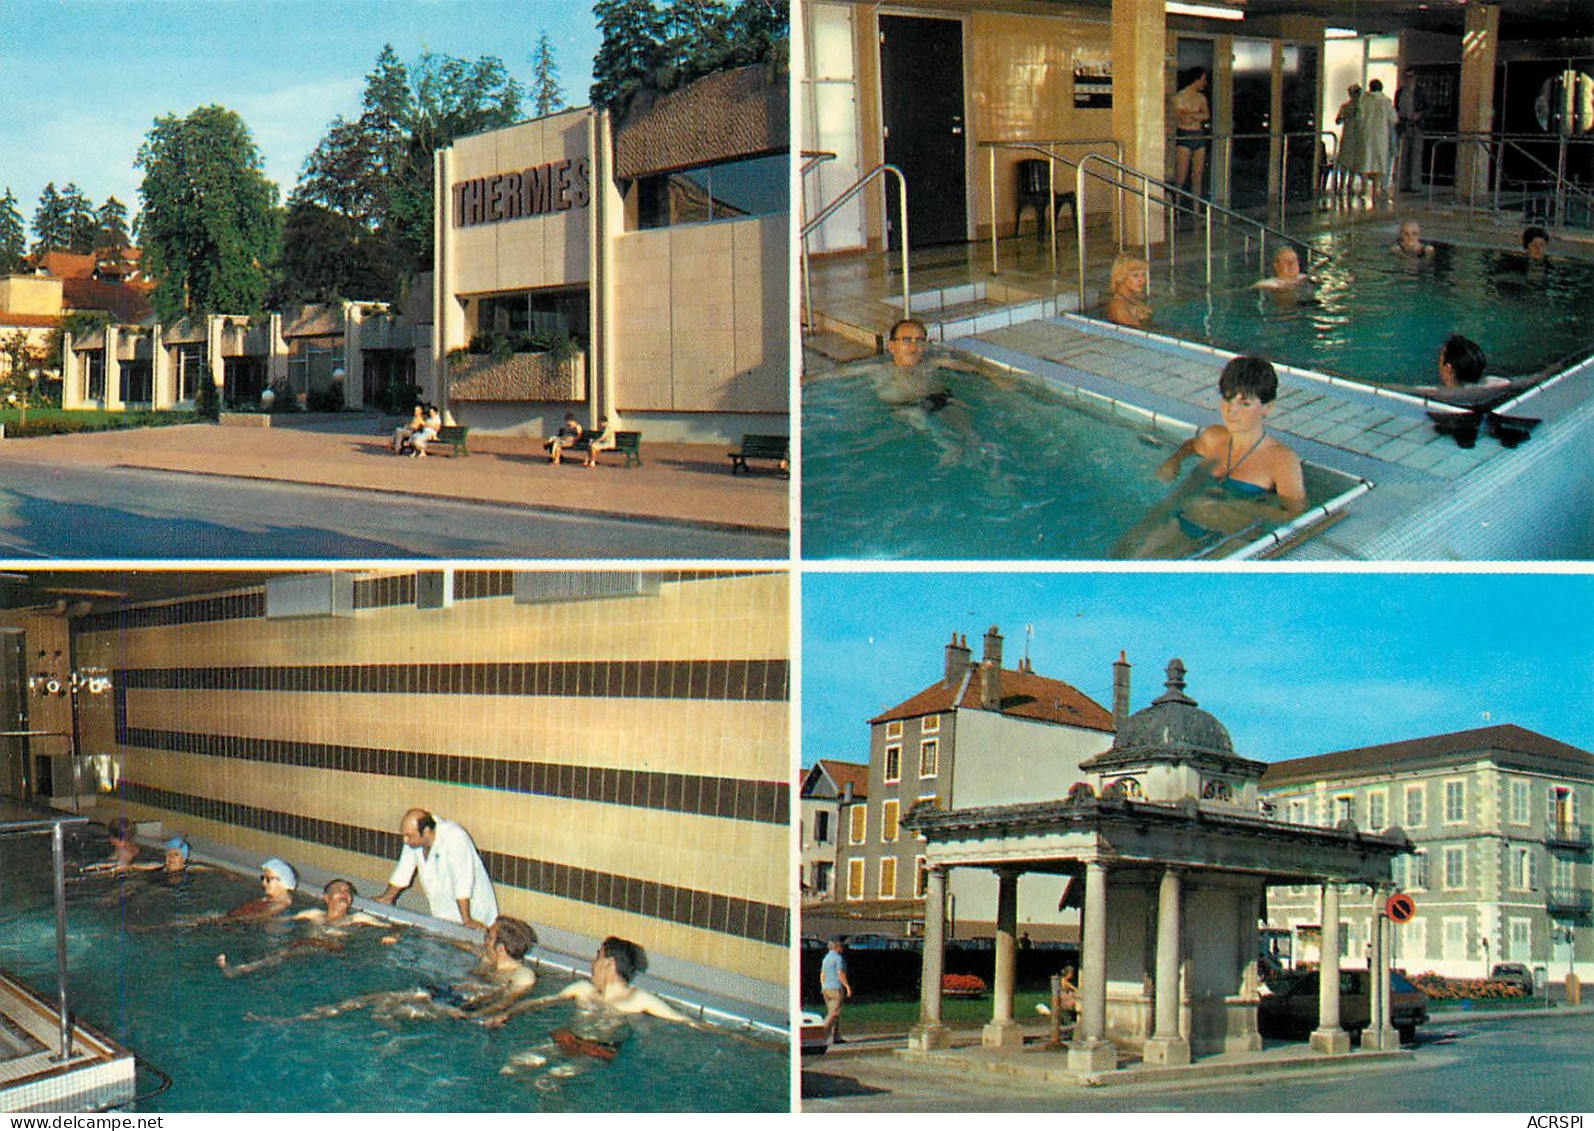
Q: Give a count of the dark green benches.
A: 3